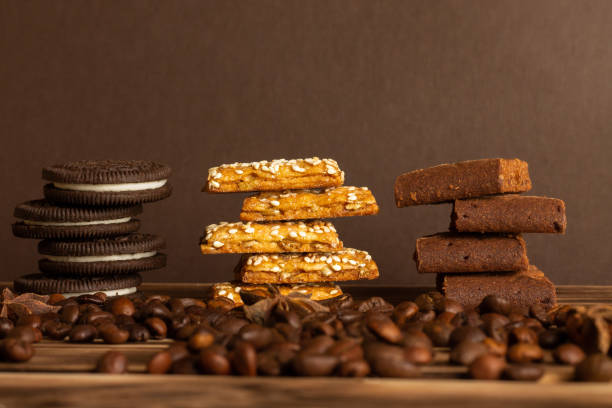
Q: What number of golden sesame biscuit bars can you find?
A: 5